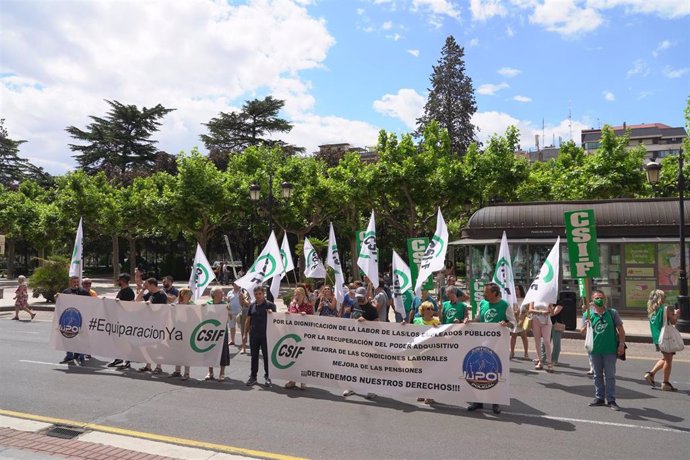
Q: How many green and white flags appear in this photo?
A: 11